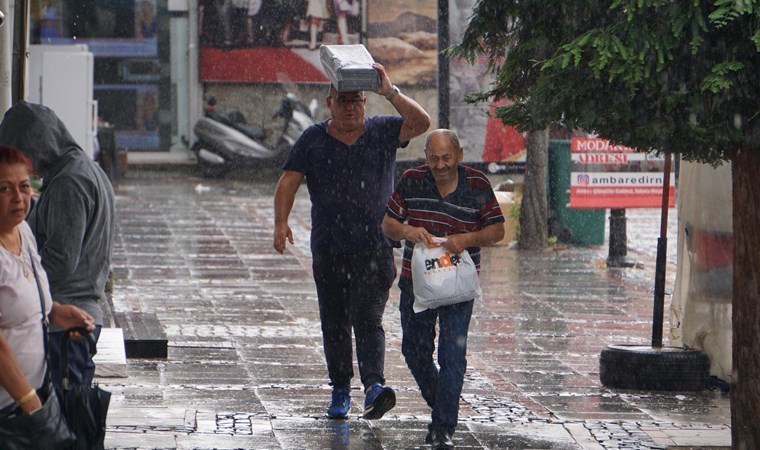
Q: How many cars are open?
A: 0